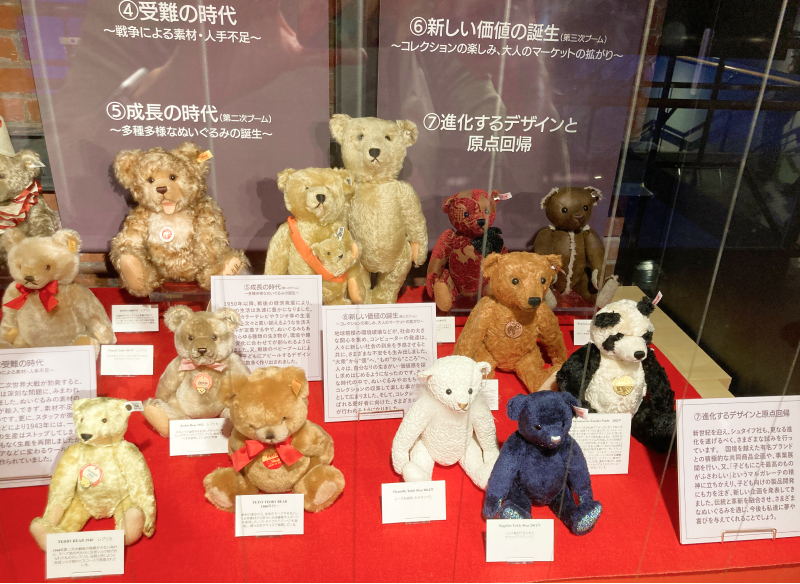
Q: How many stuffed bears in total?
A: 15